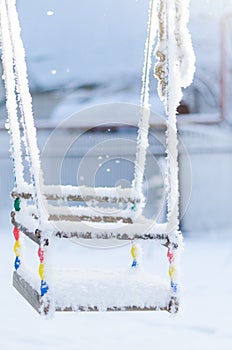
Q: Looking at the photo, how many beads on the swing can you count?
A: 13